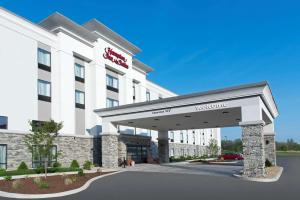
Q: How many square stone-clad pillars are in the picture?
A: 4